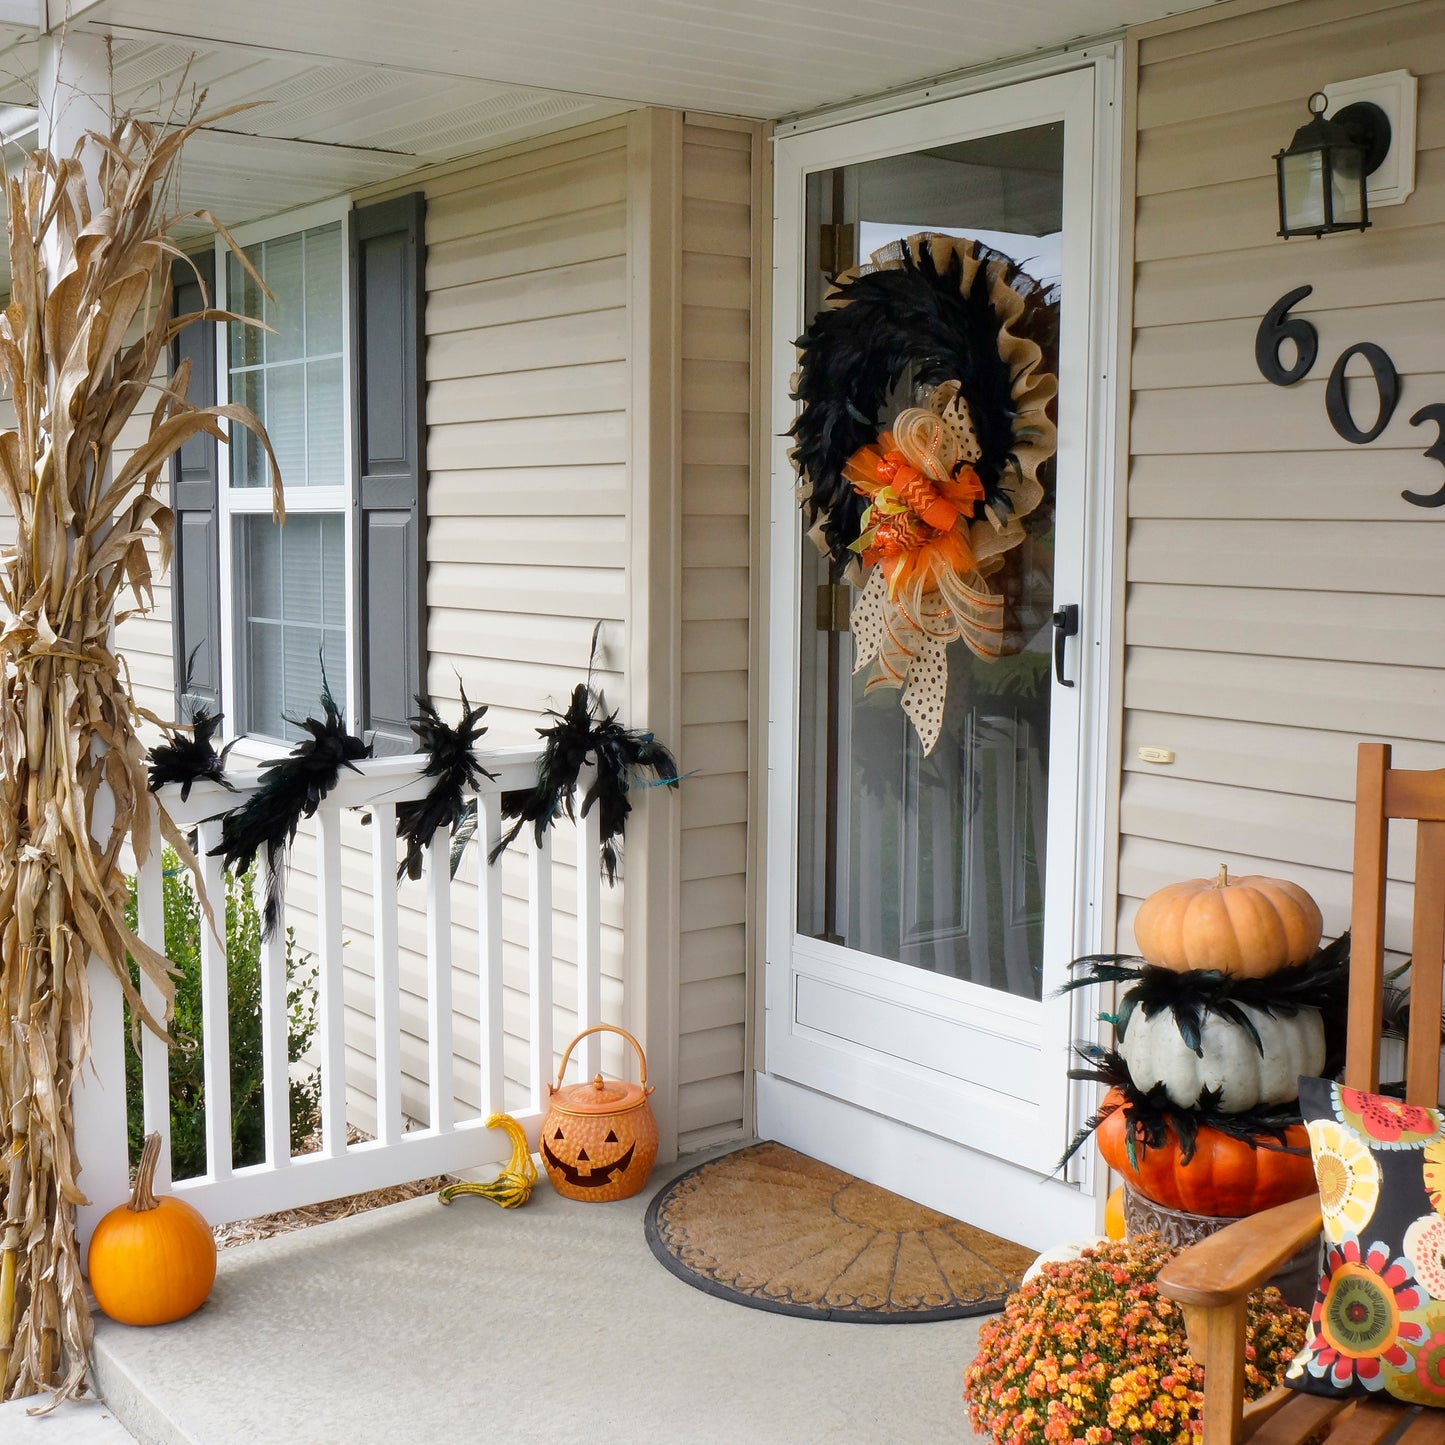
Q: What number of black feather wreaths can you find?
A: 1